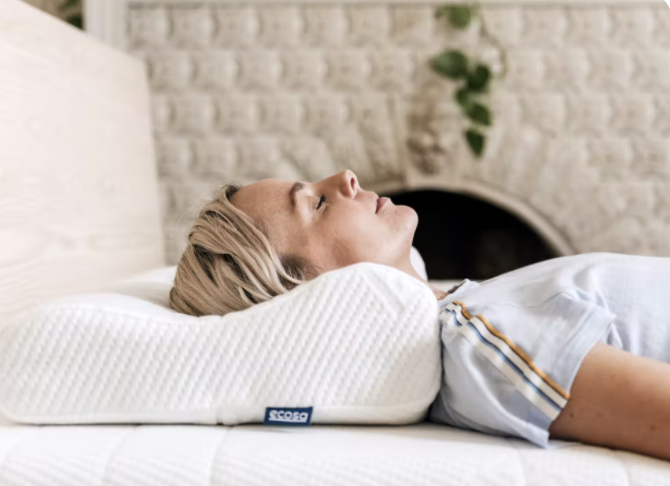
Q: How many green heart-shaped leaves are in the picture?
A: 6